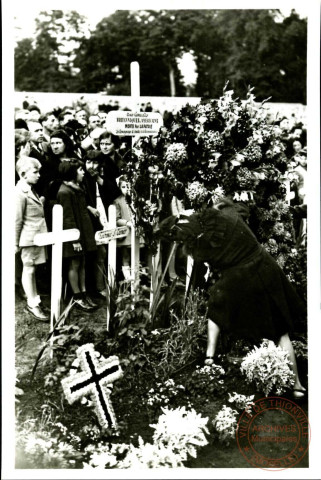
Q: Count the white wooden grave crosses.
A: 3